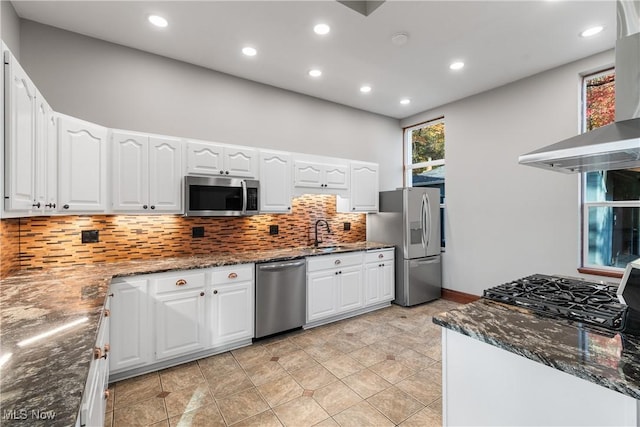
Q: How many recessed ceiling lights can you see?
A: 8